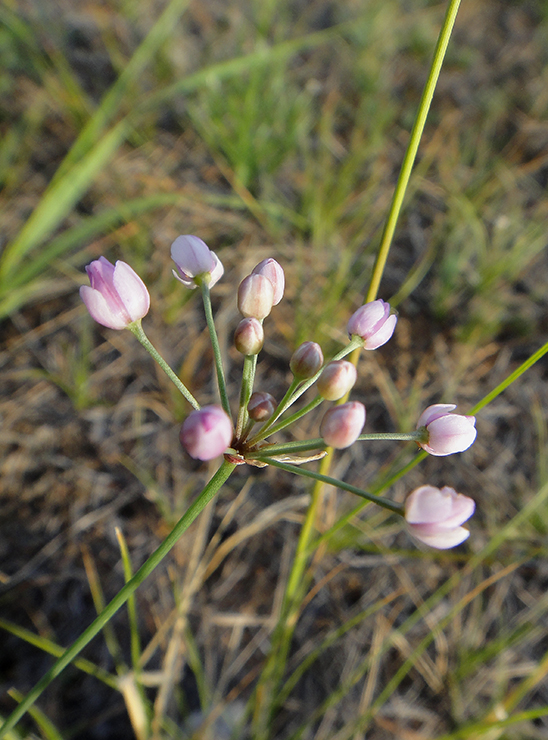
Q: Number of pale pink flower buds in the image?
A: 13